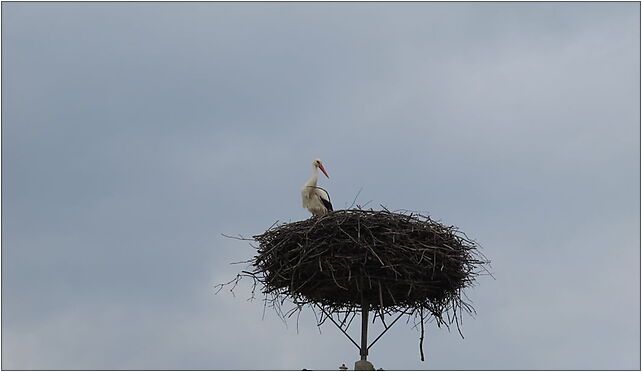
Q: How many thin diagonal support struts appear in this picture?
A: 2